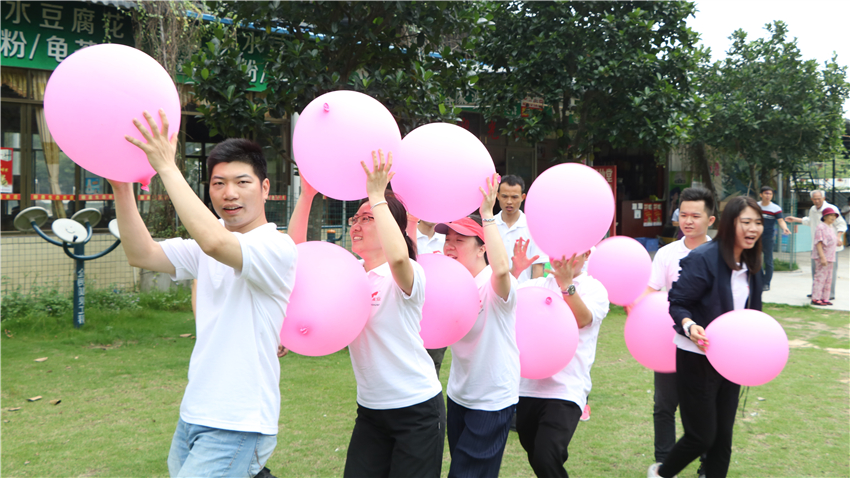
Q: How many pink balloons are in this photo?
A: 10